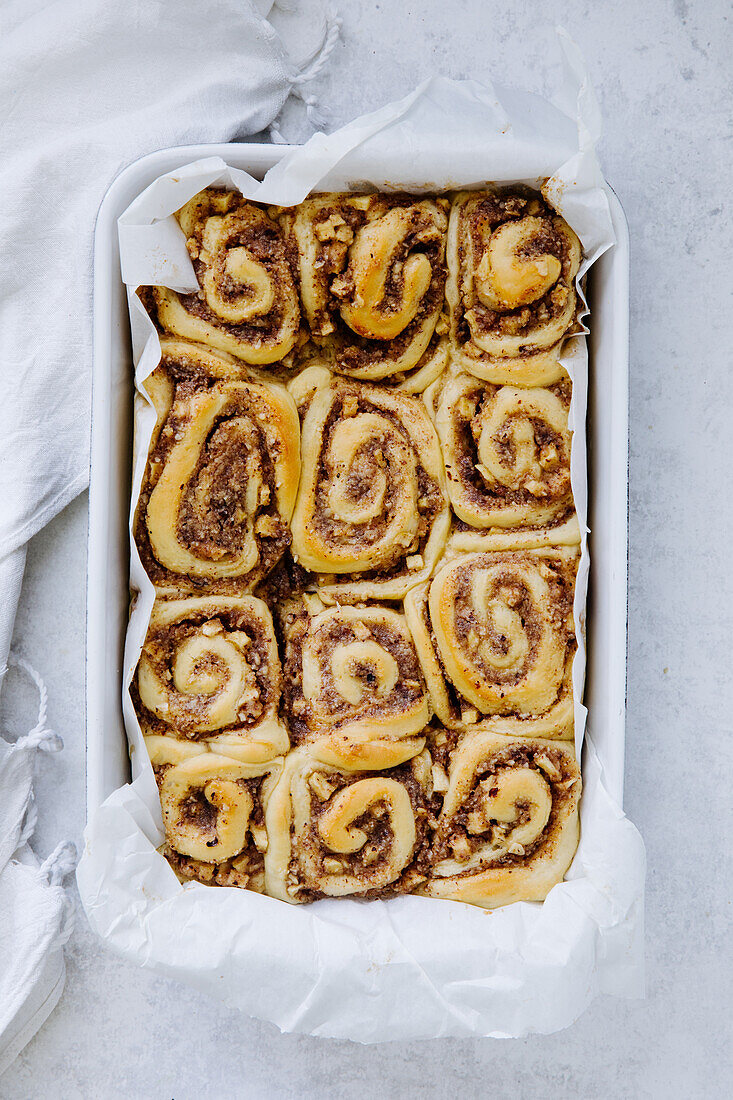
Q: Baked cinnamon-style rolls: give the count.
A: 12